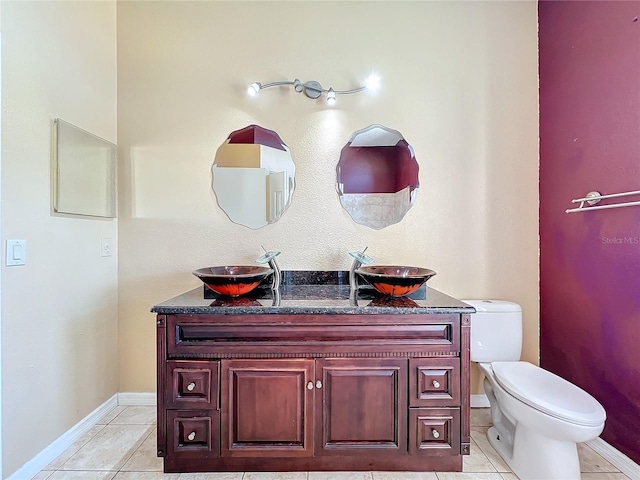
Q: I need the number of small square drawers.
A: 4